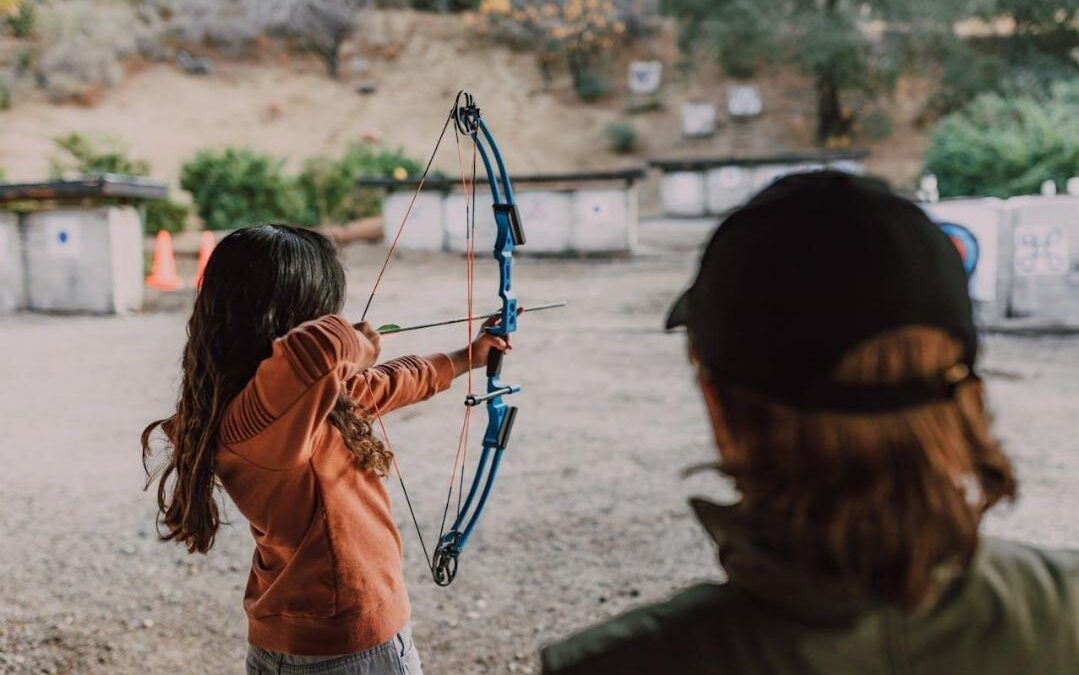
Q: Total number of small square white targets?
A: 3